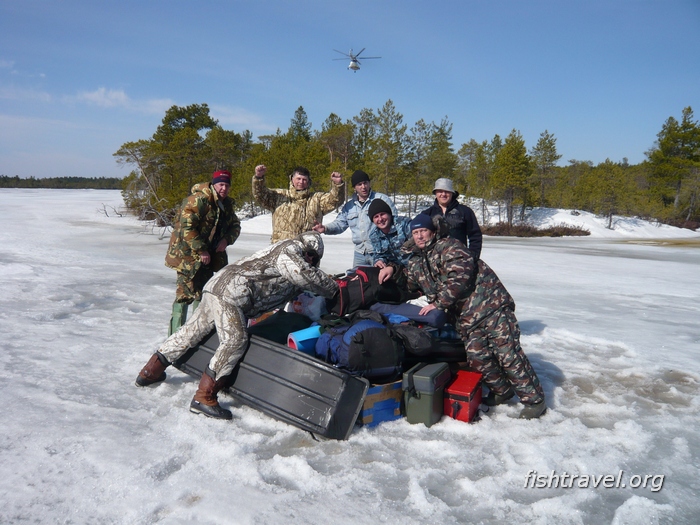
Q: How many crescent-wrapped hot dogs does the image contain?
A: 0